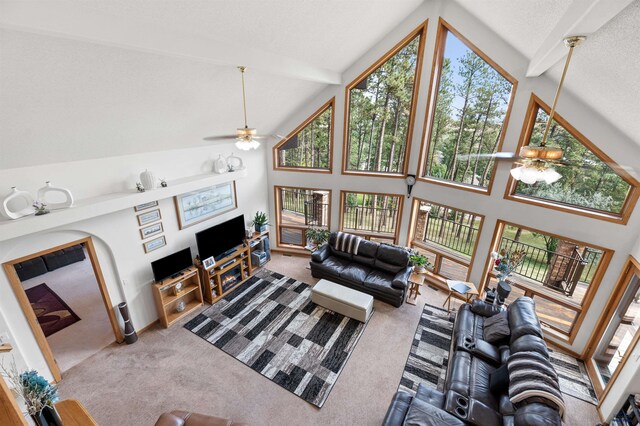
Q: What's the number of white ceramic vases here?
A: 5